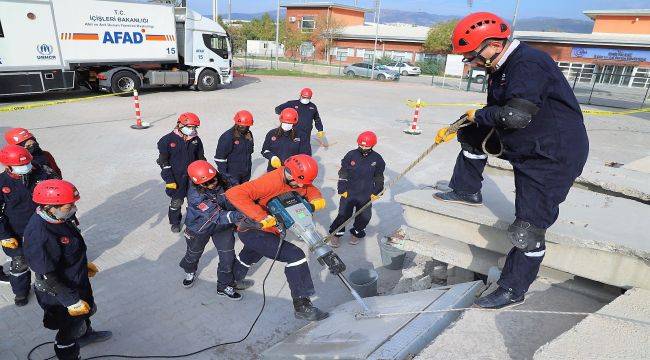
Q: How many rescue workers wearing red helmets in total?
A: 11